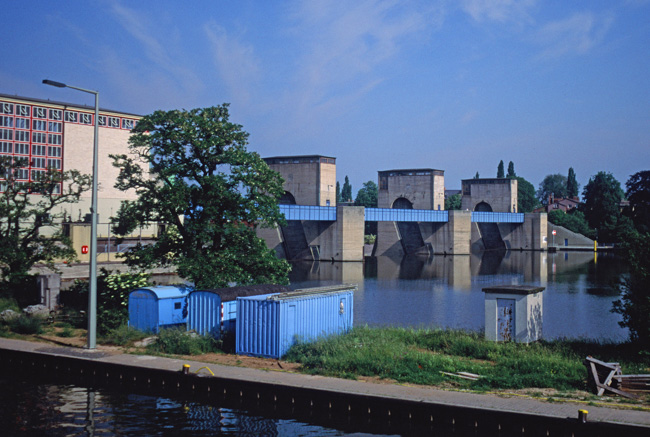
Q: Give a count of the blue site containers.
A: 3